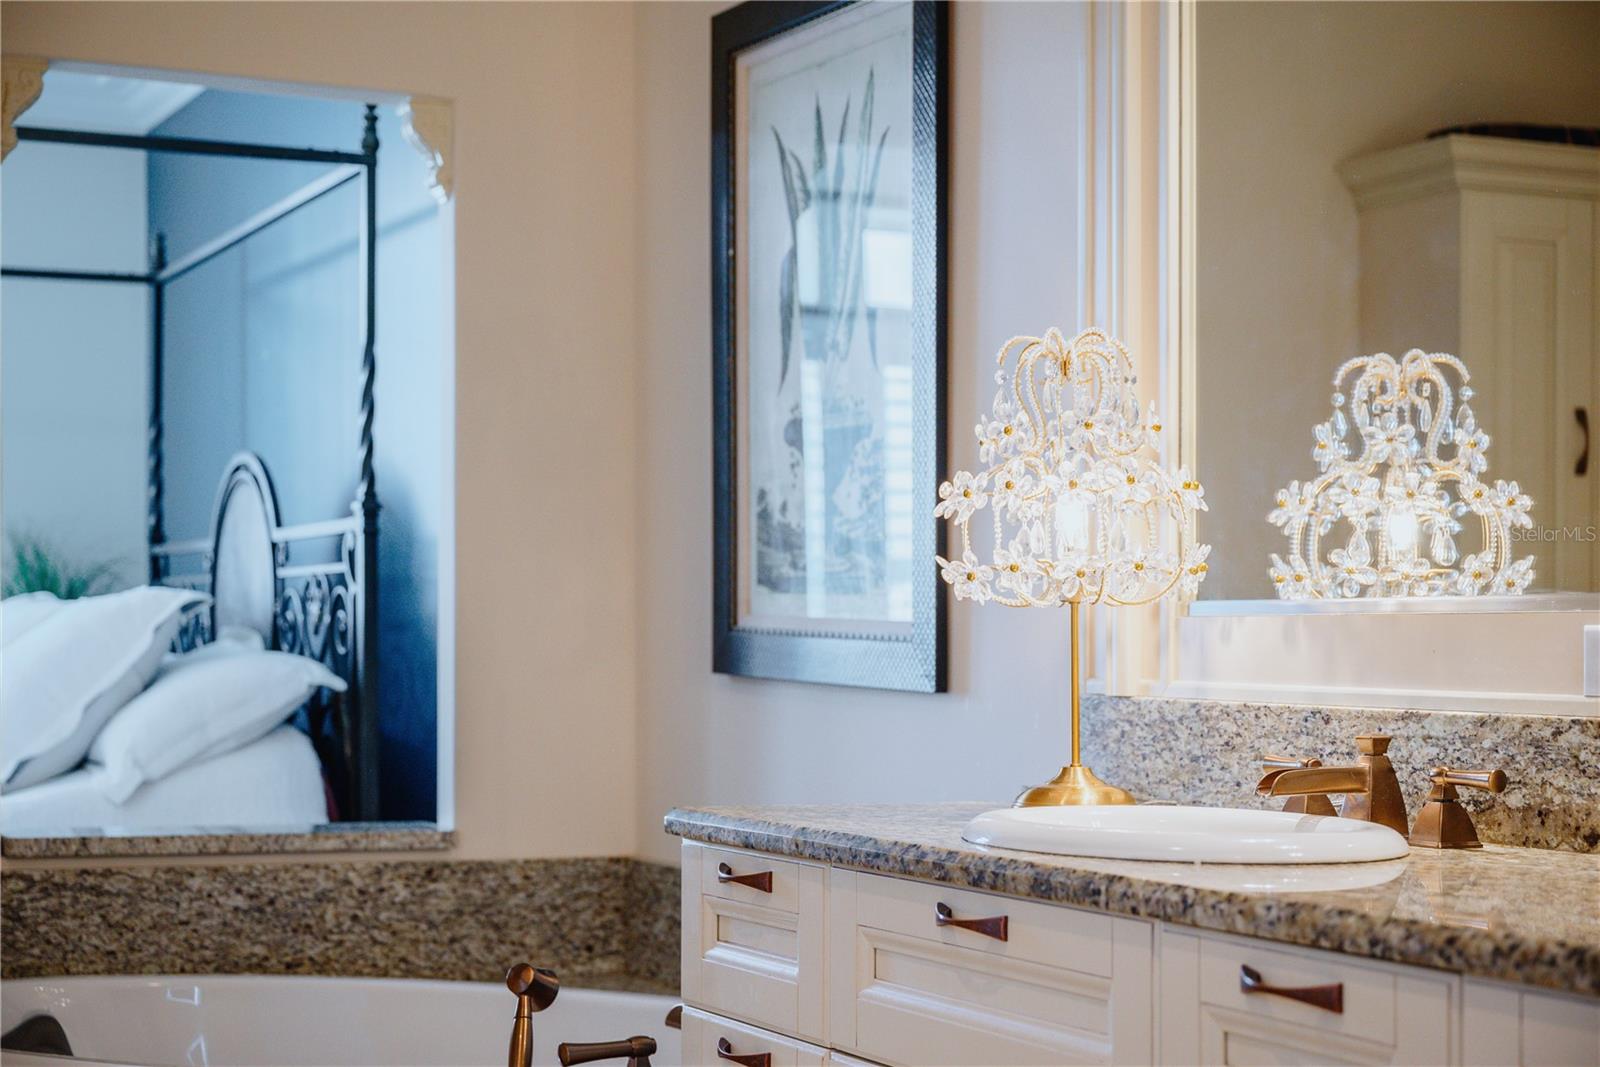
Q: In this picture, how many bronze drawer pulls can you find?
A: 4